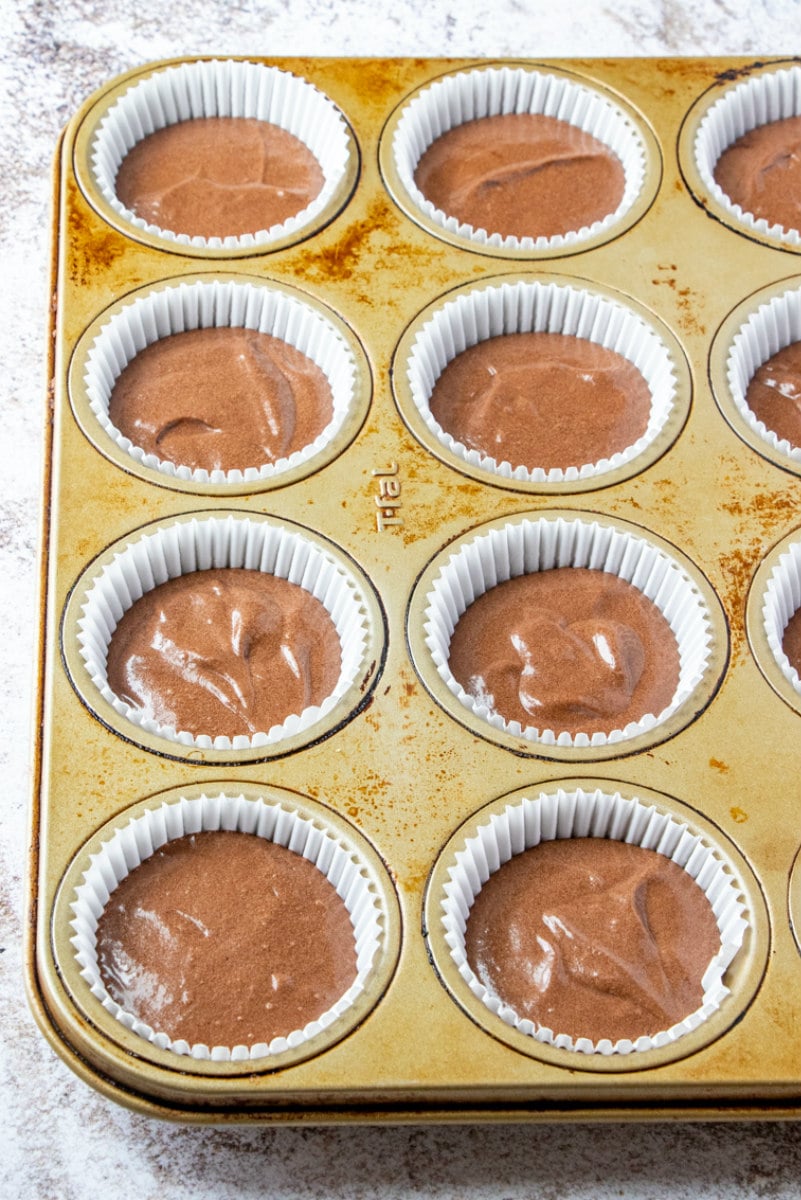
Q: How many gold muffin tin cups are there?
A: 12